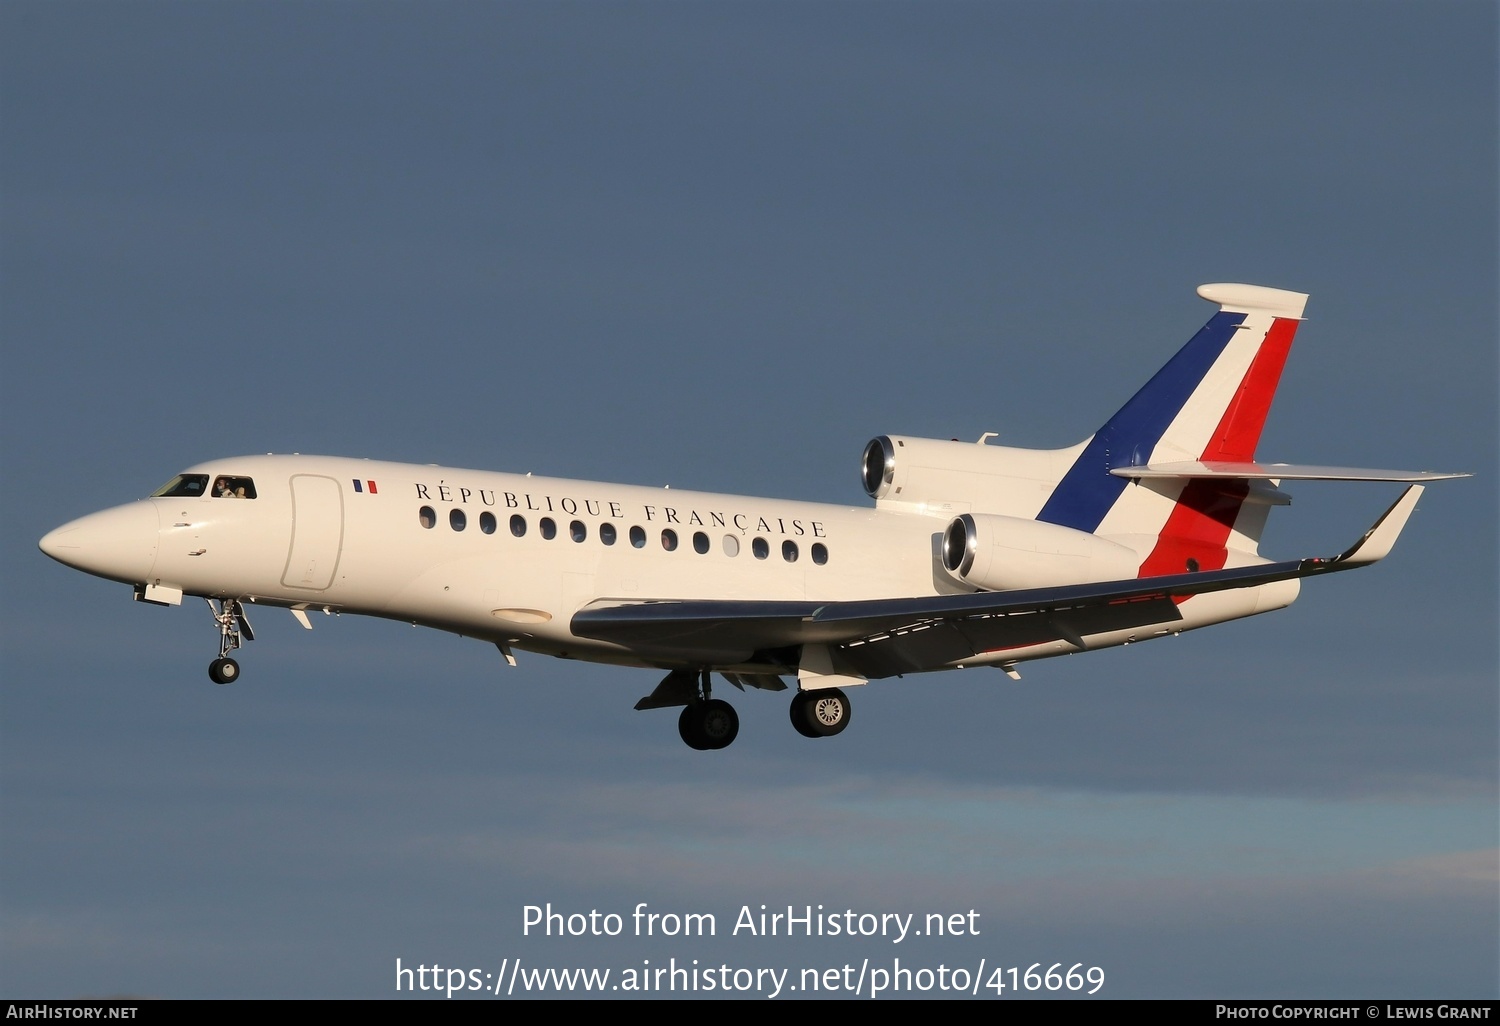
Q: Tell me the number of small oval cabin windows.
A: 14